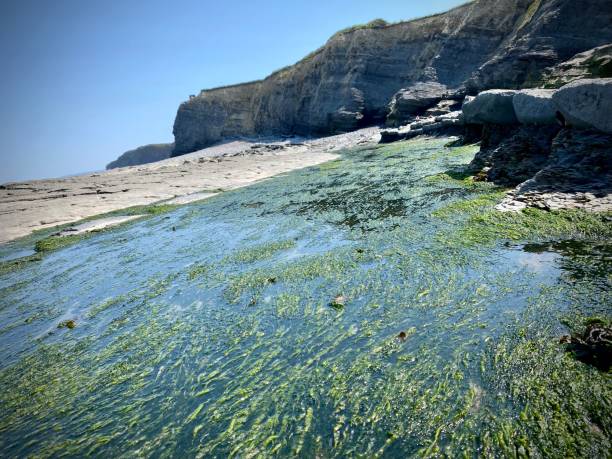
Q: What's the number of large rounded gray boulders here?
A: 3